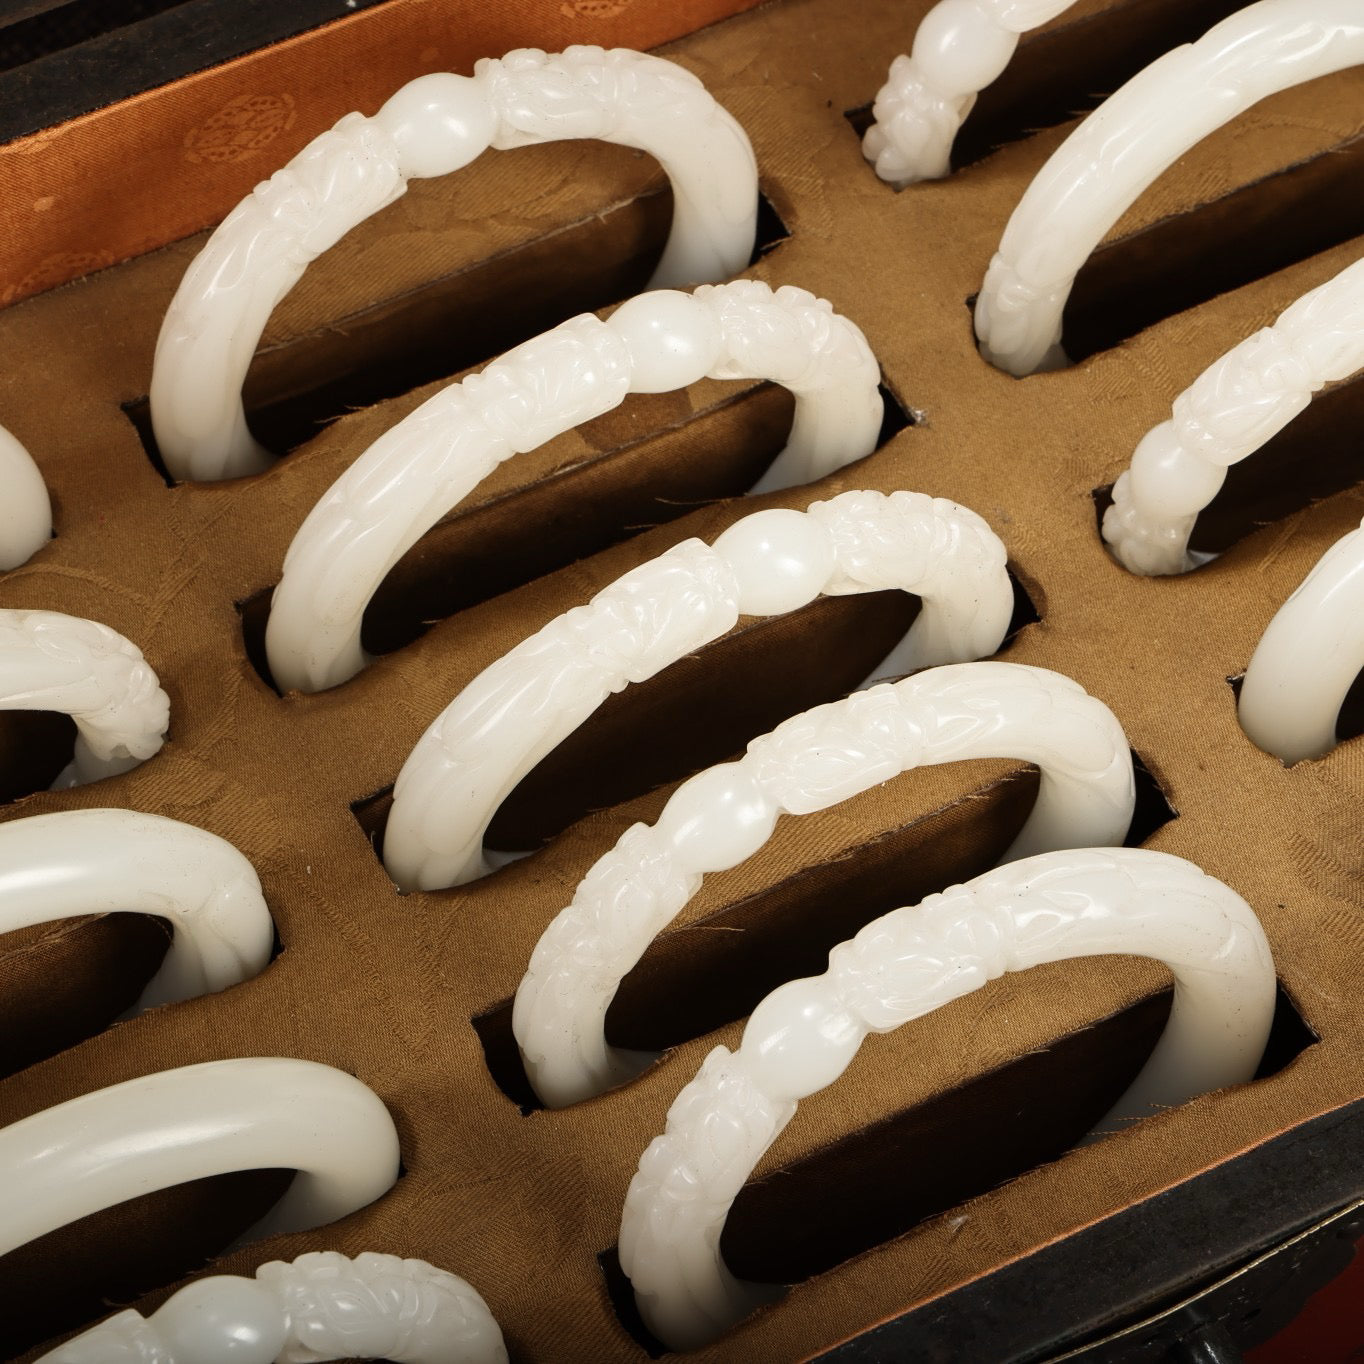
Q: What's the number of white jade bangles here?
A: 14